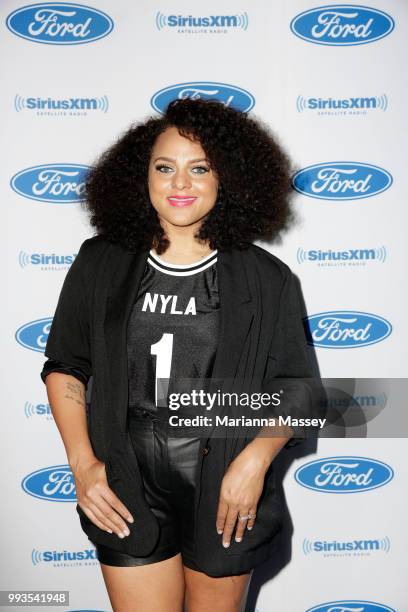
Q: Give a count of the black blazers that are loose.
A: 1